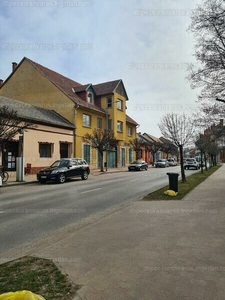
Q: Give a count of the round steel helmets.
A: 0